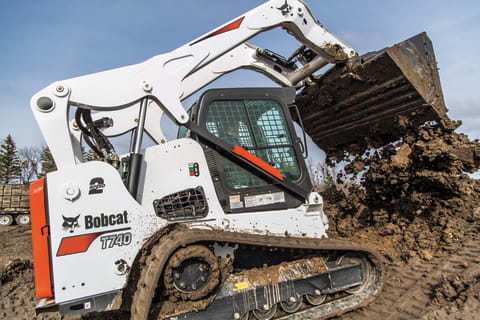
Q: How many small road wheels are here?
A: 4